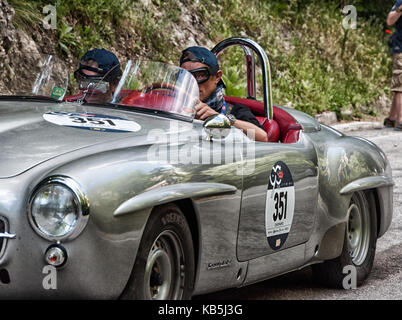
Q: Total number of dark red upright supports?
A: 1